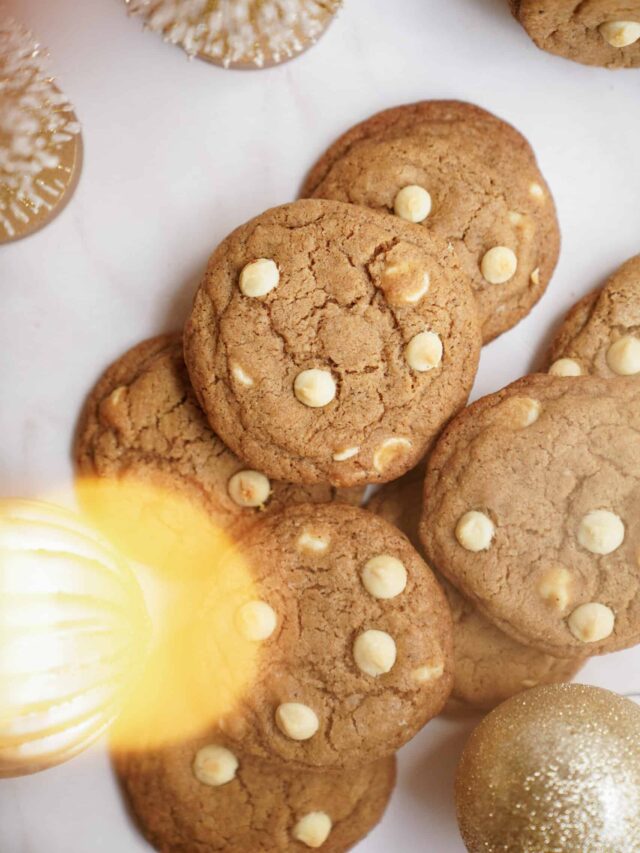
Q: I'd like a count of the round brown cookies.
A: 9